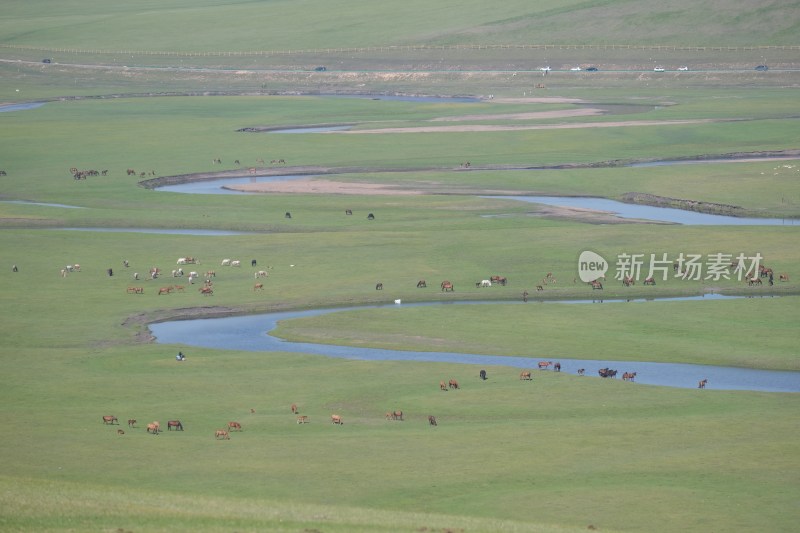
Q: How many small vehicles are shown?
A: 8